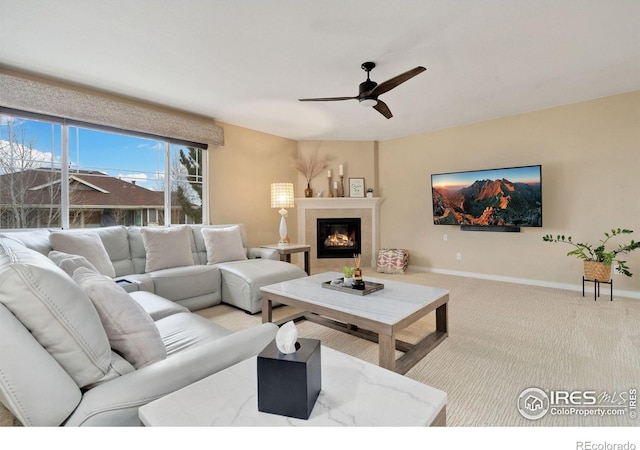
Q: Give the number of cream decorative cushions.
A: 5